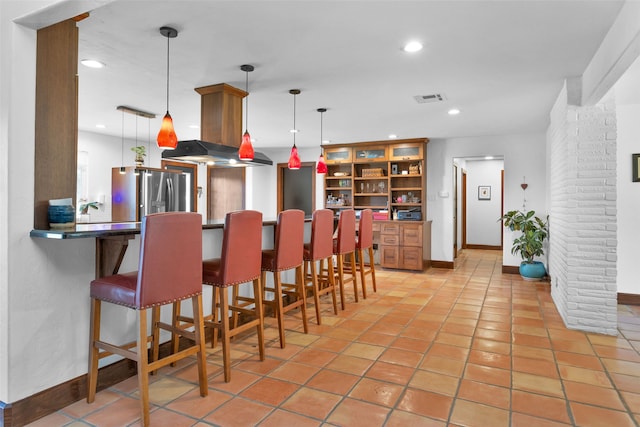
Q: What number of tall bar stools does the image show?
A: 6